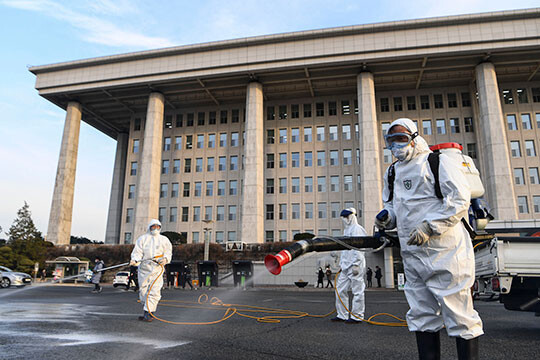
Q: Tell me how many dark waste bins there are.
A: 3